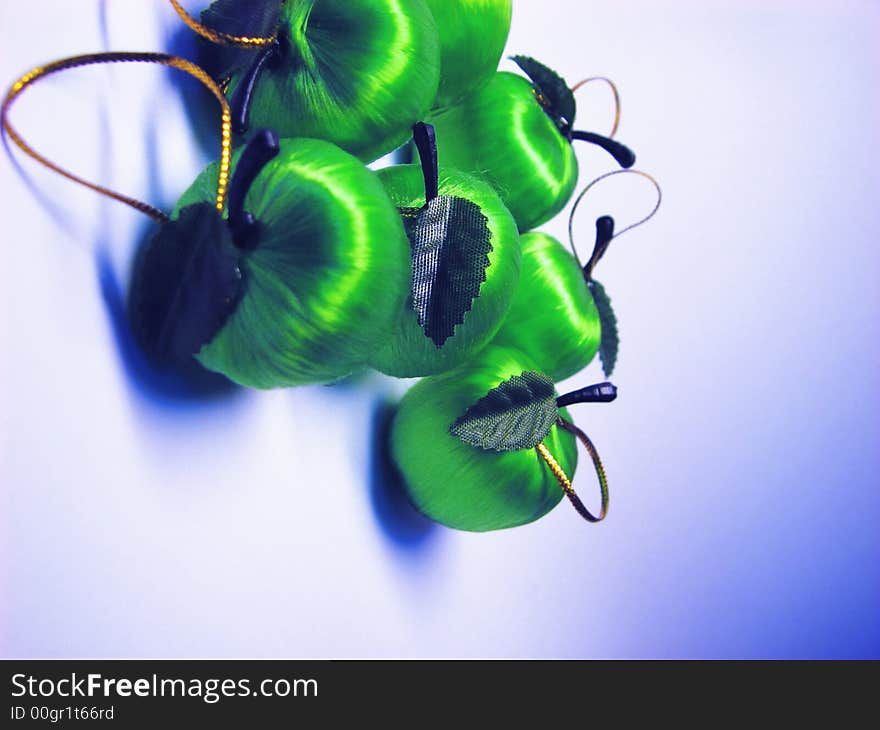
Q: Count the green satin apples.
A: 7